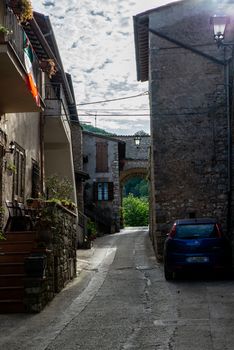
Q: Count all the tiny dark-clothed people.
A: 0